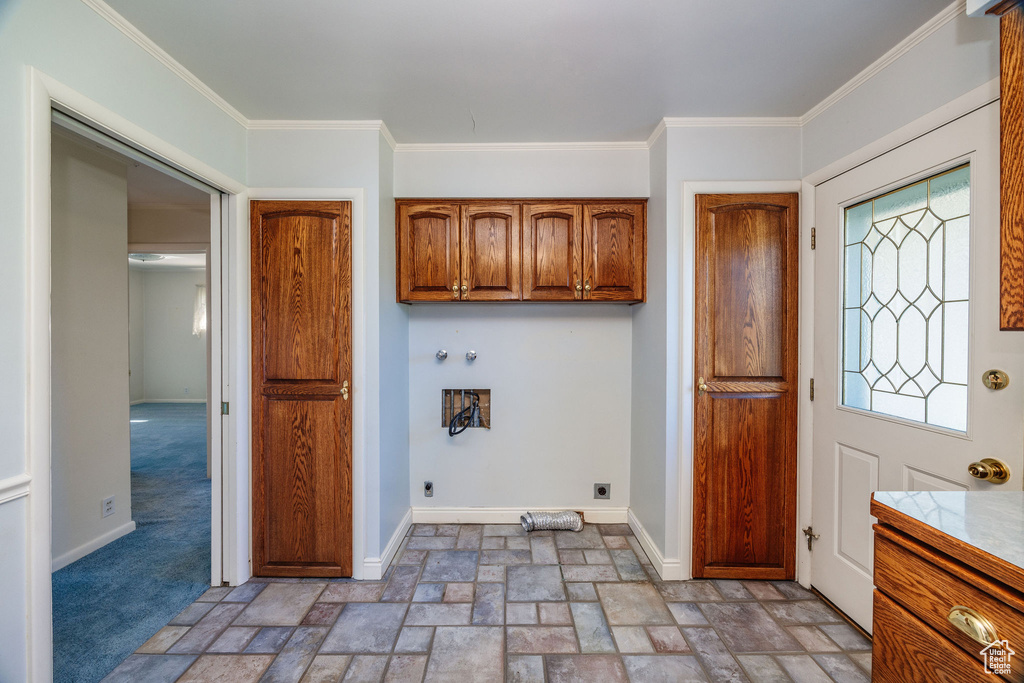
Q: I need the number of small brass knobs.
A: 6